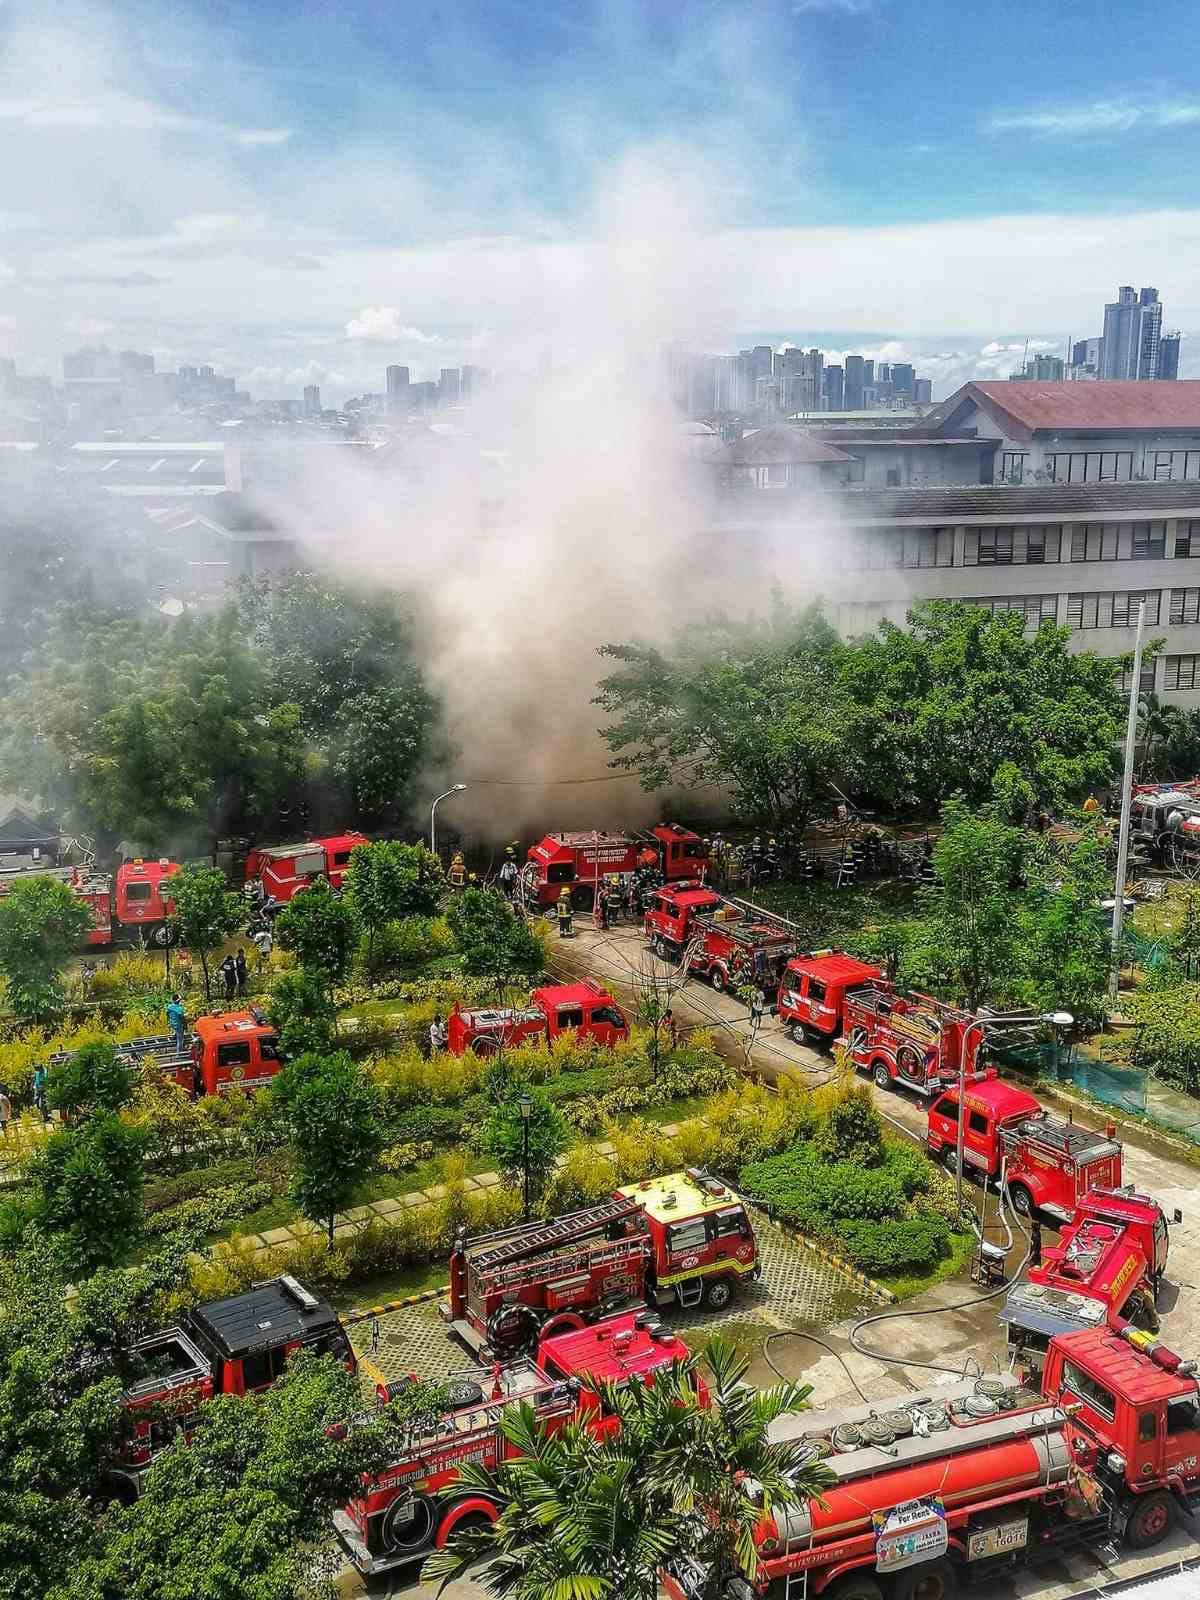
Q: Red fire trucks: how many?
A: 13